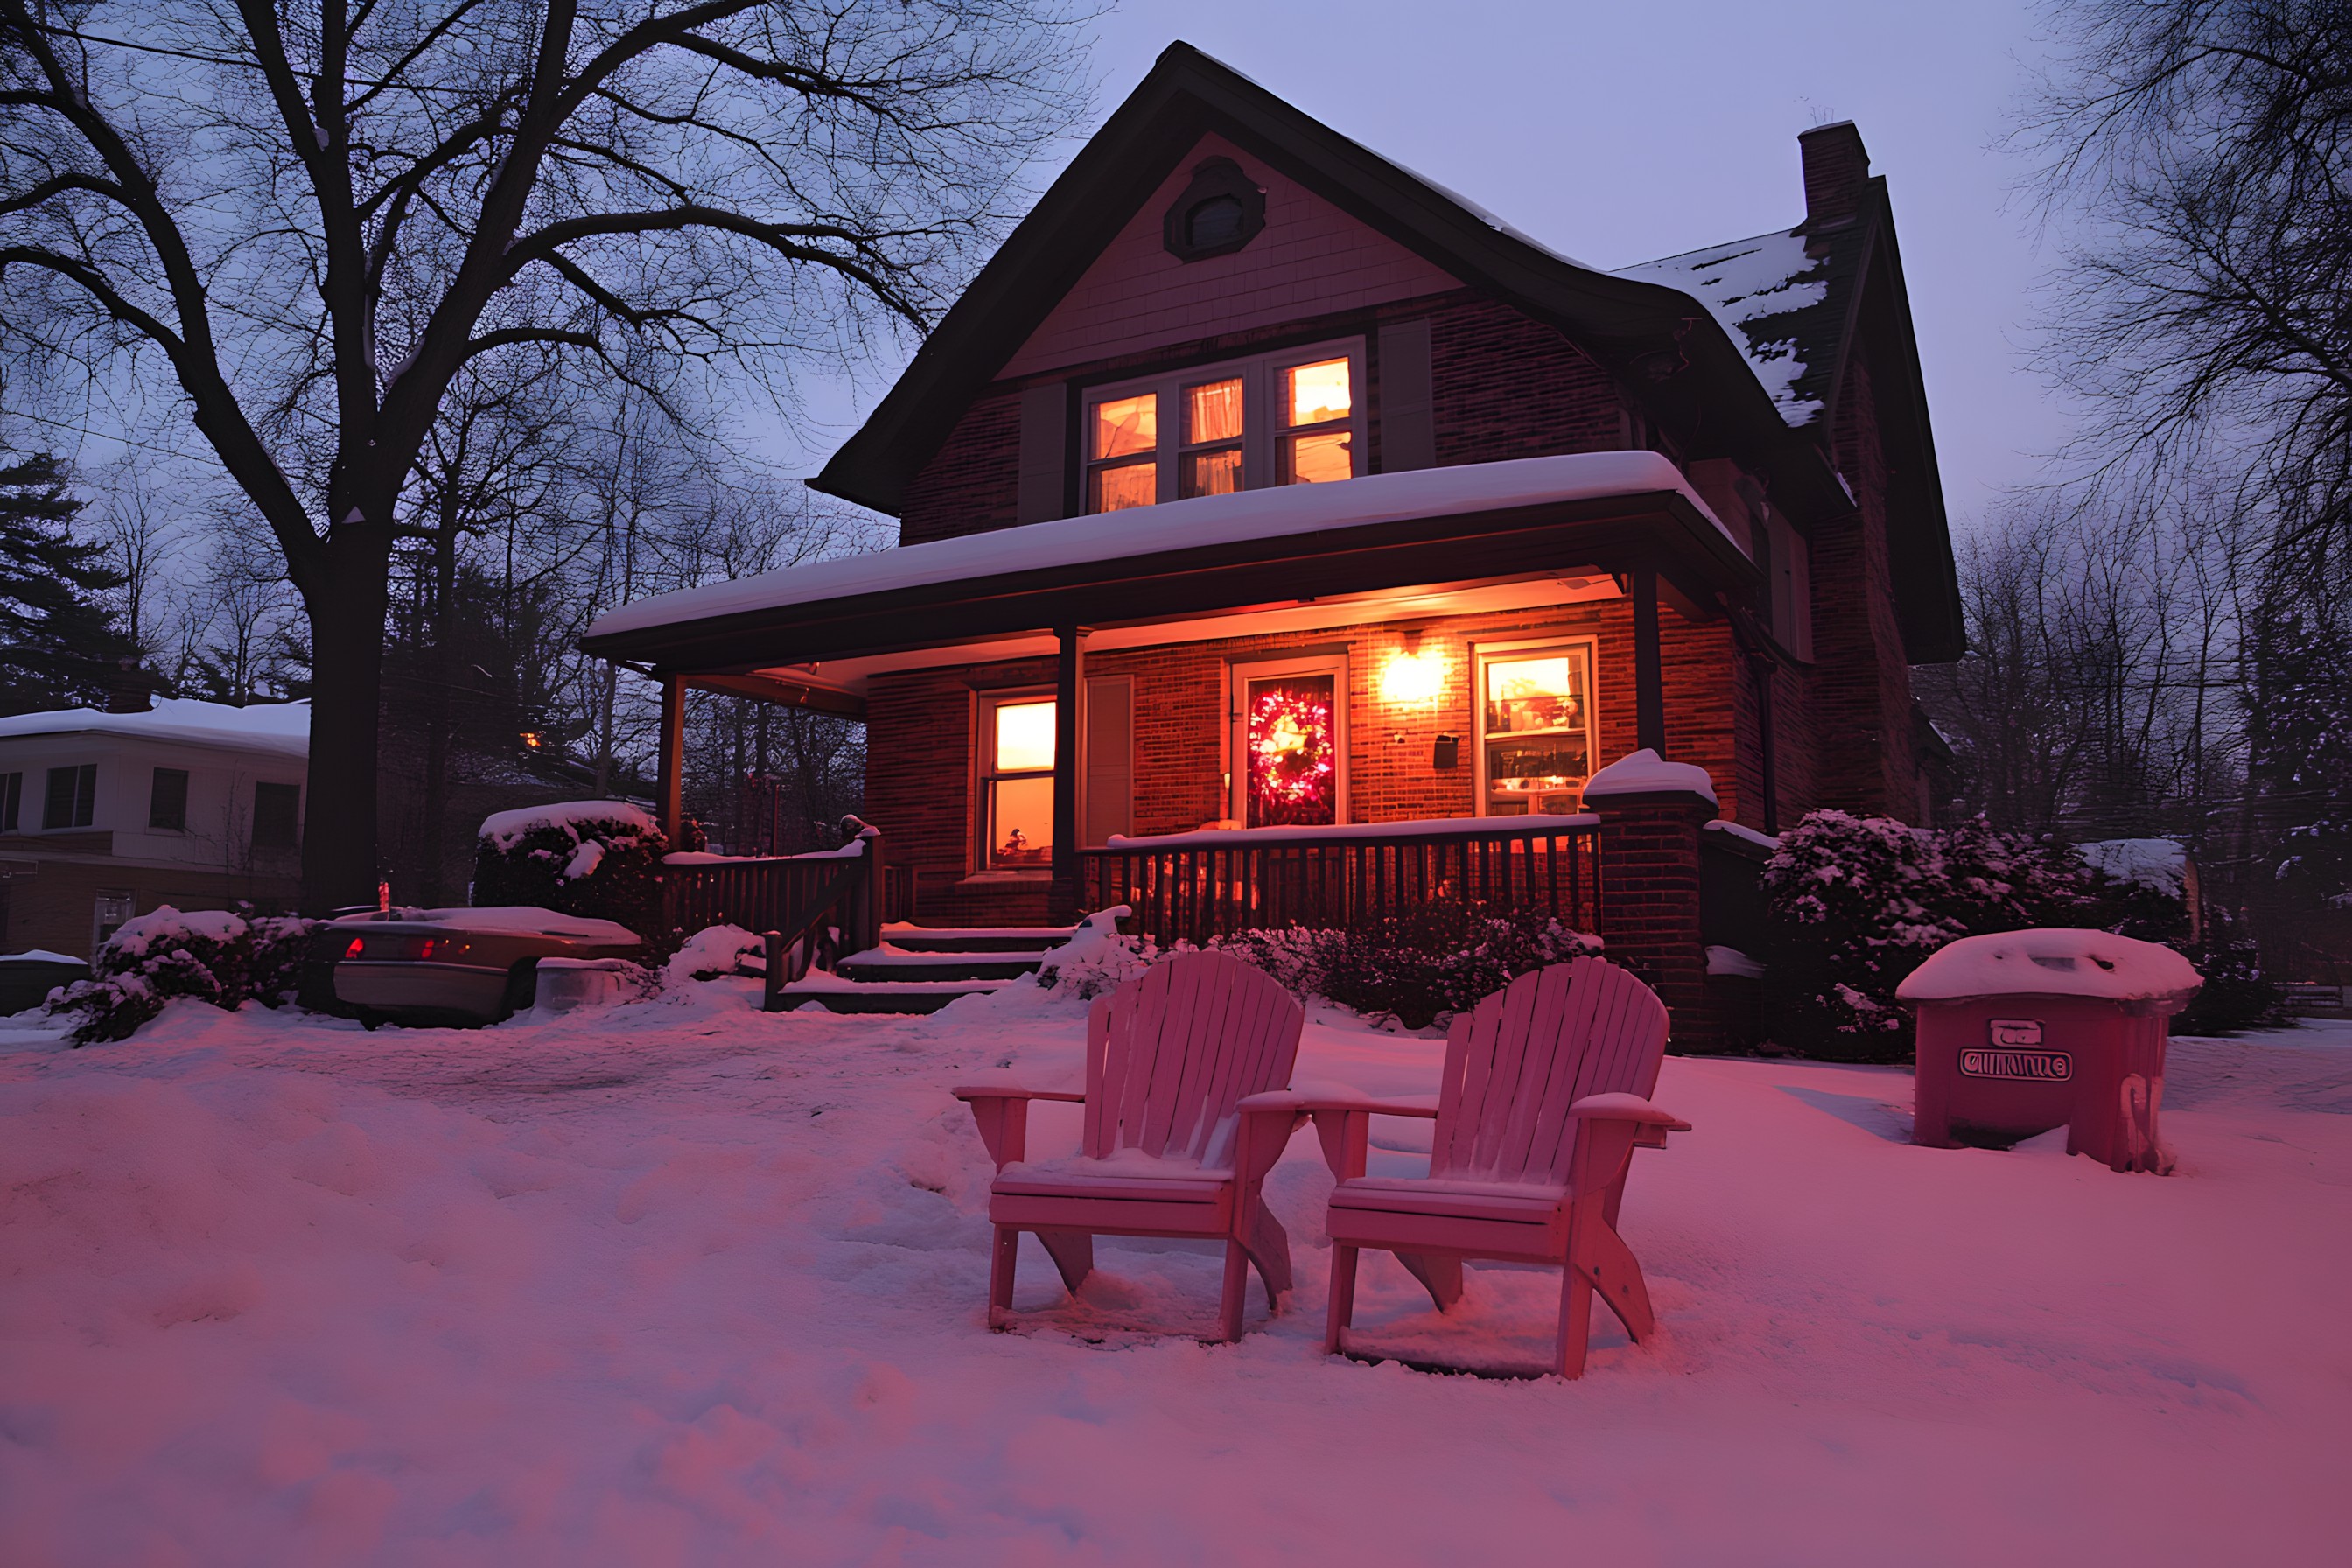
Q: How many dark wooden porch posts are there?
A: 3